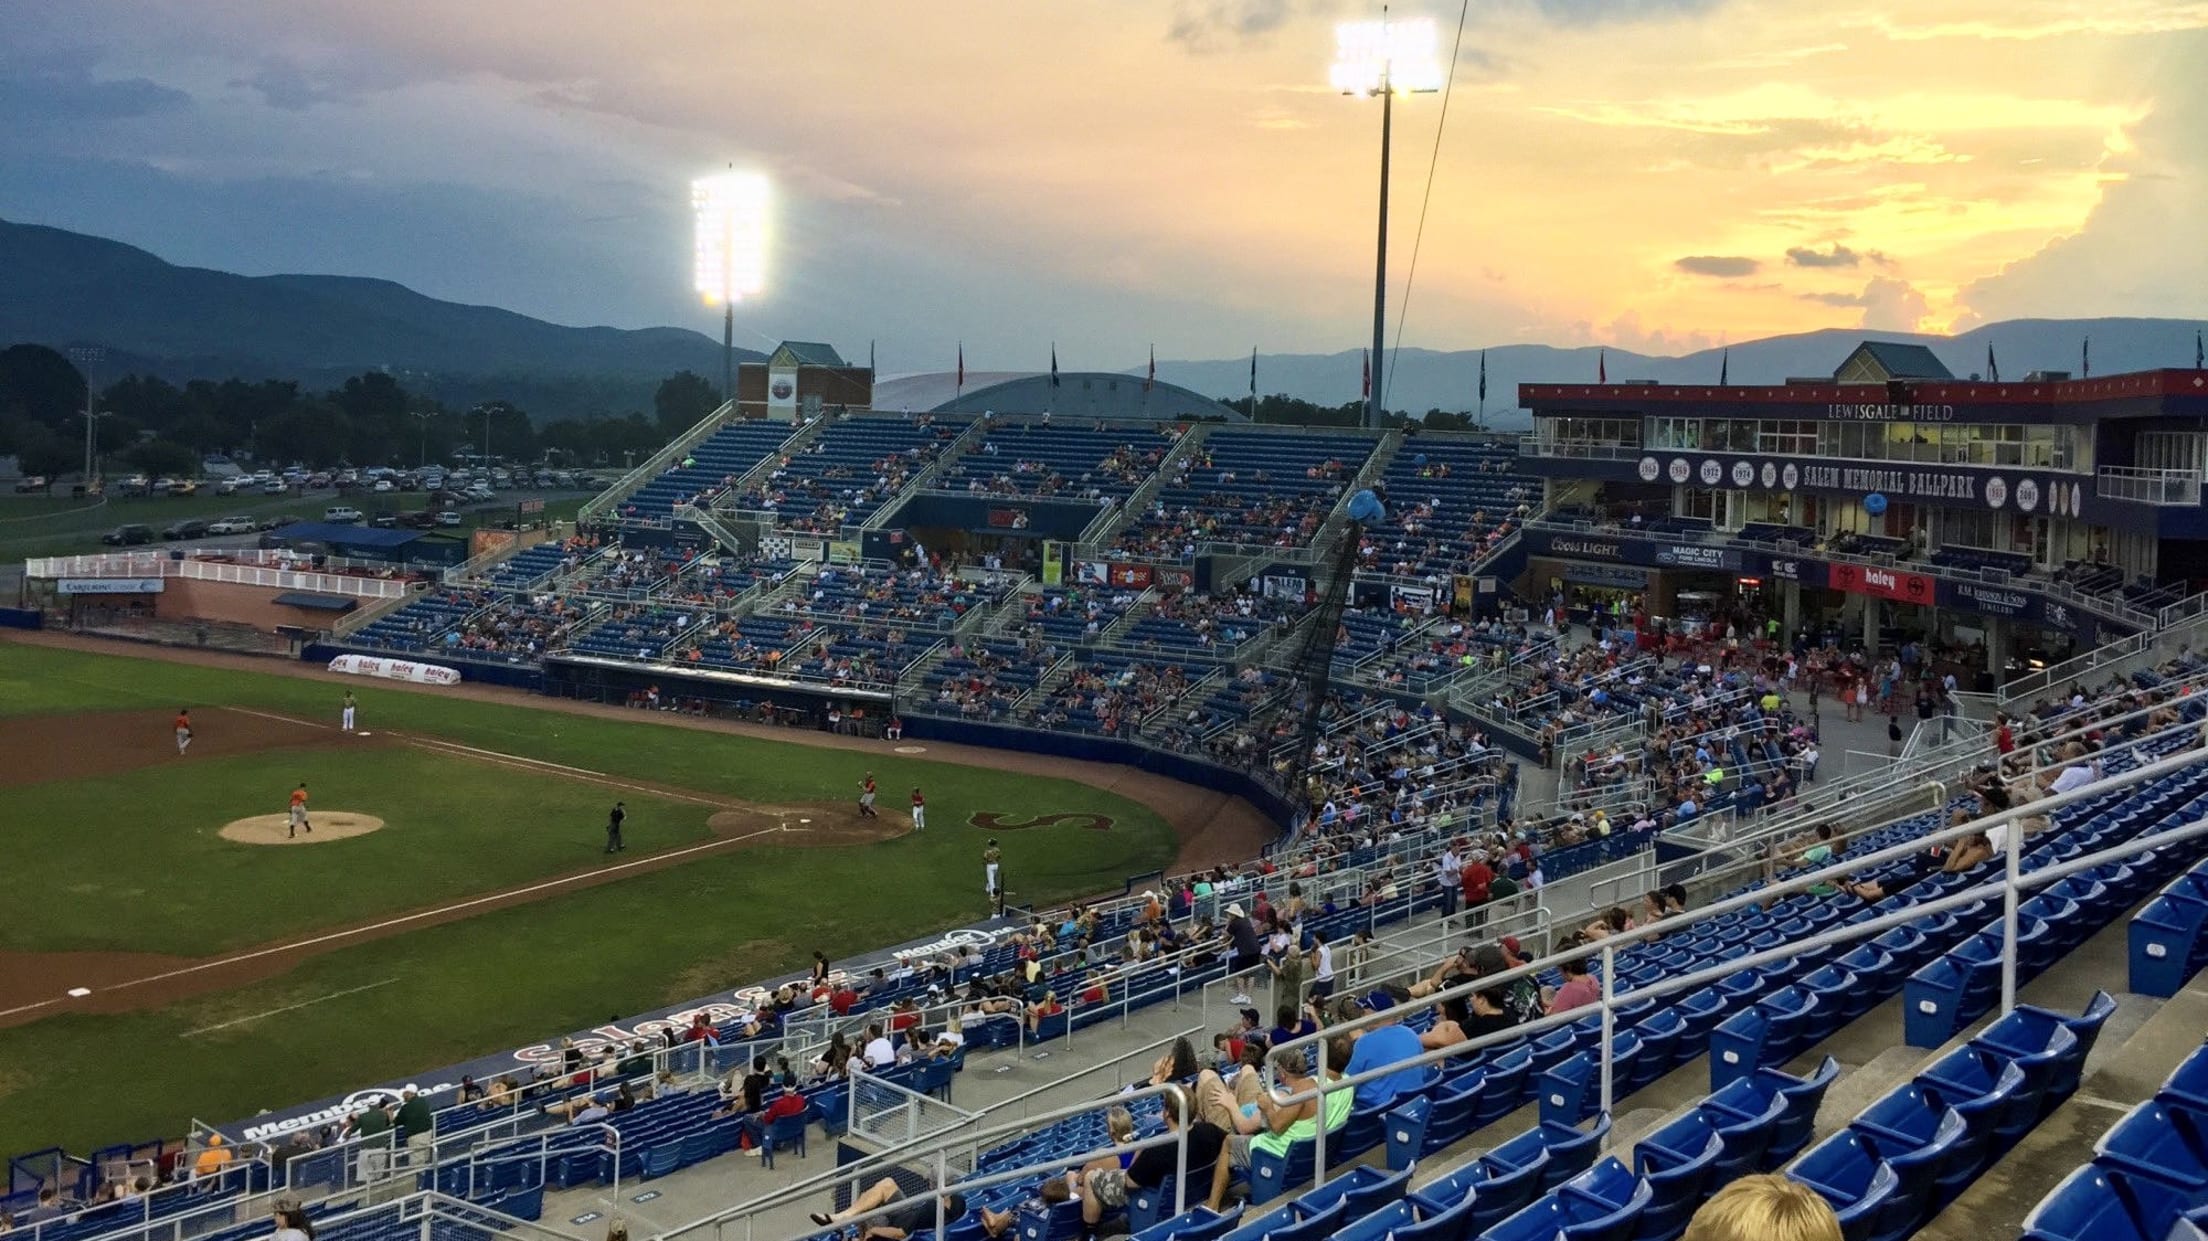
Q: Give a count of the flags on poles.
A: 12